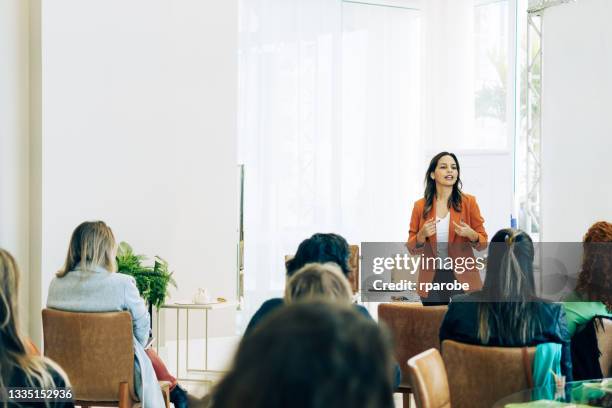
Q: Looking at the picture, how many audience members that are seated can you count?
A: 7